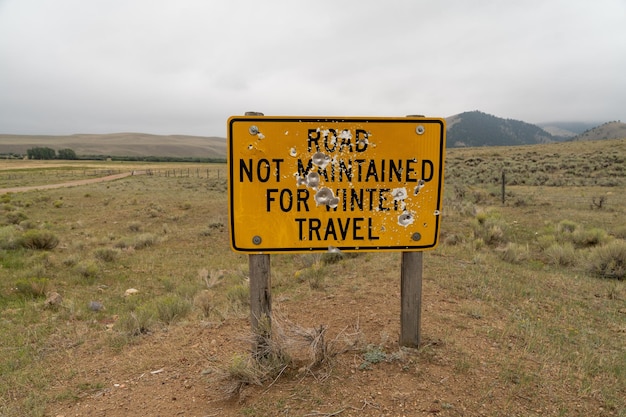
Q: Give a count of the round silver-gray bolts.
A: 4